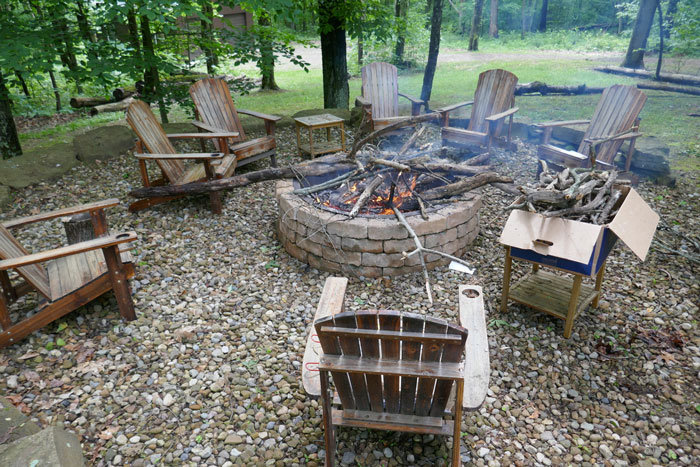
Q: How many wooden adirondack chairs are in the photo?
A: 7